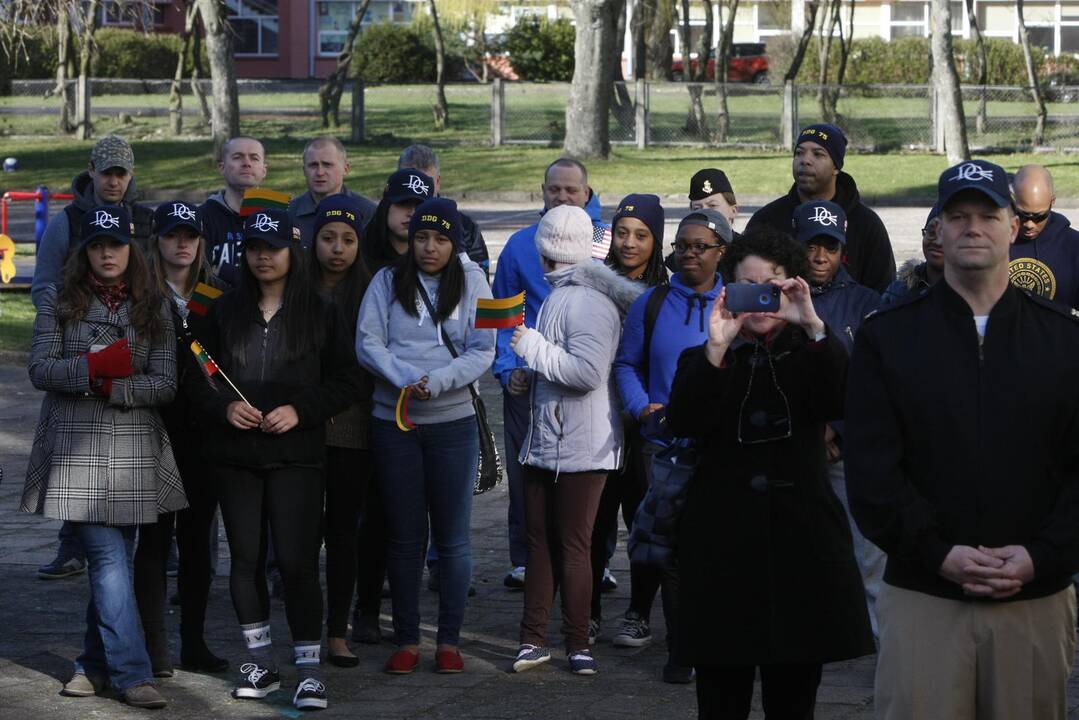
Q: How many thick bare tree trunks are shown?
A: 3